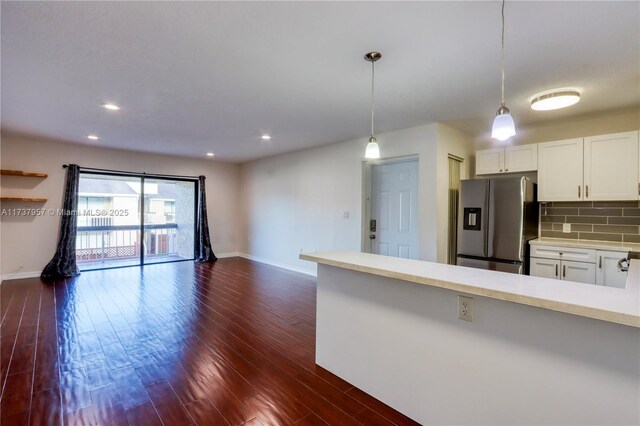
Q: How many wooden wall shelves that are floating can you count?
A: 2